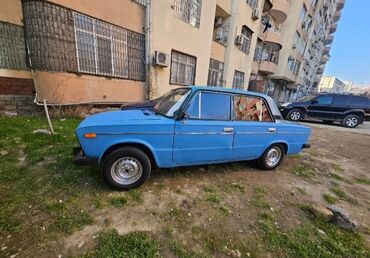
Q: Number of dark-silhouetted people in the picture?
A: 0